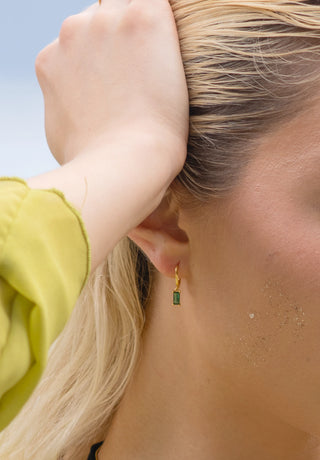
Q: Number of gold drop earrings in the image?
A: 1